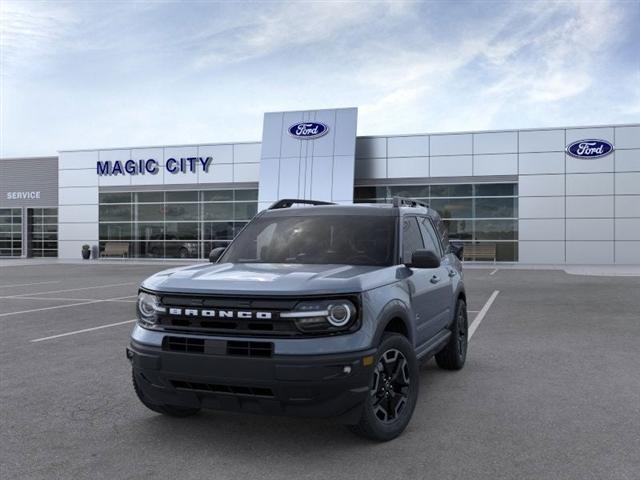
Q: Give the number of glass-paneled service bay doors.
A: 2